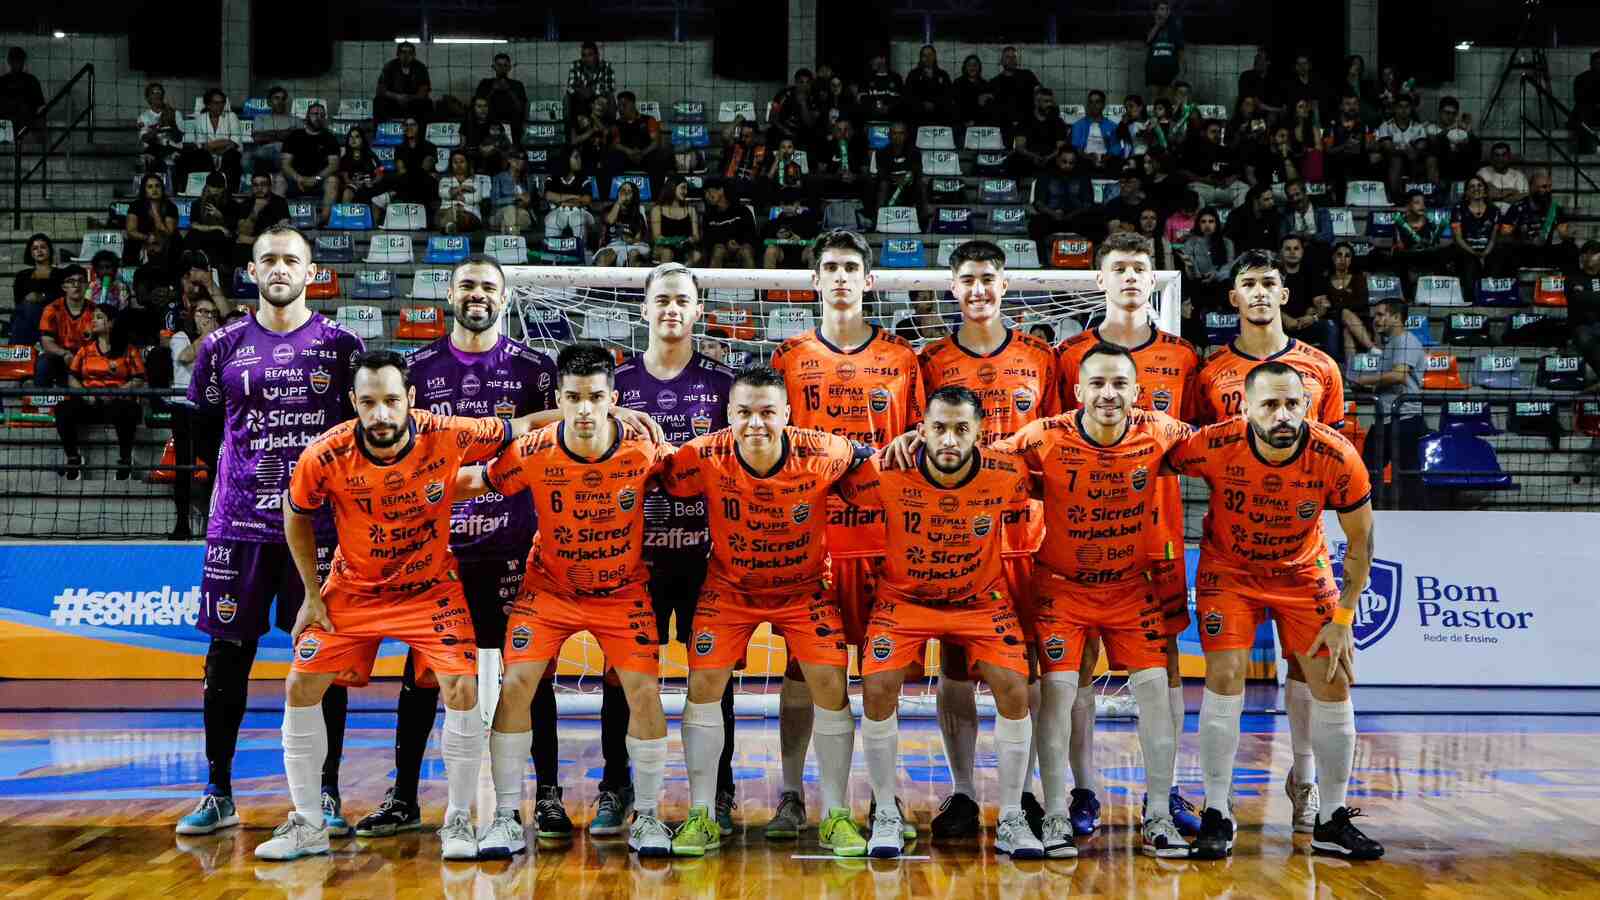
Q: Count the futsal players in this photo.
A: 13